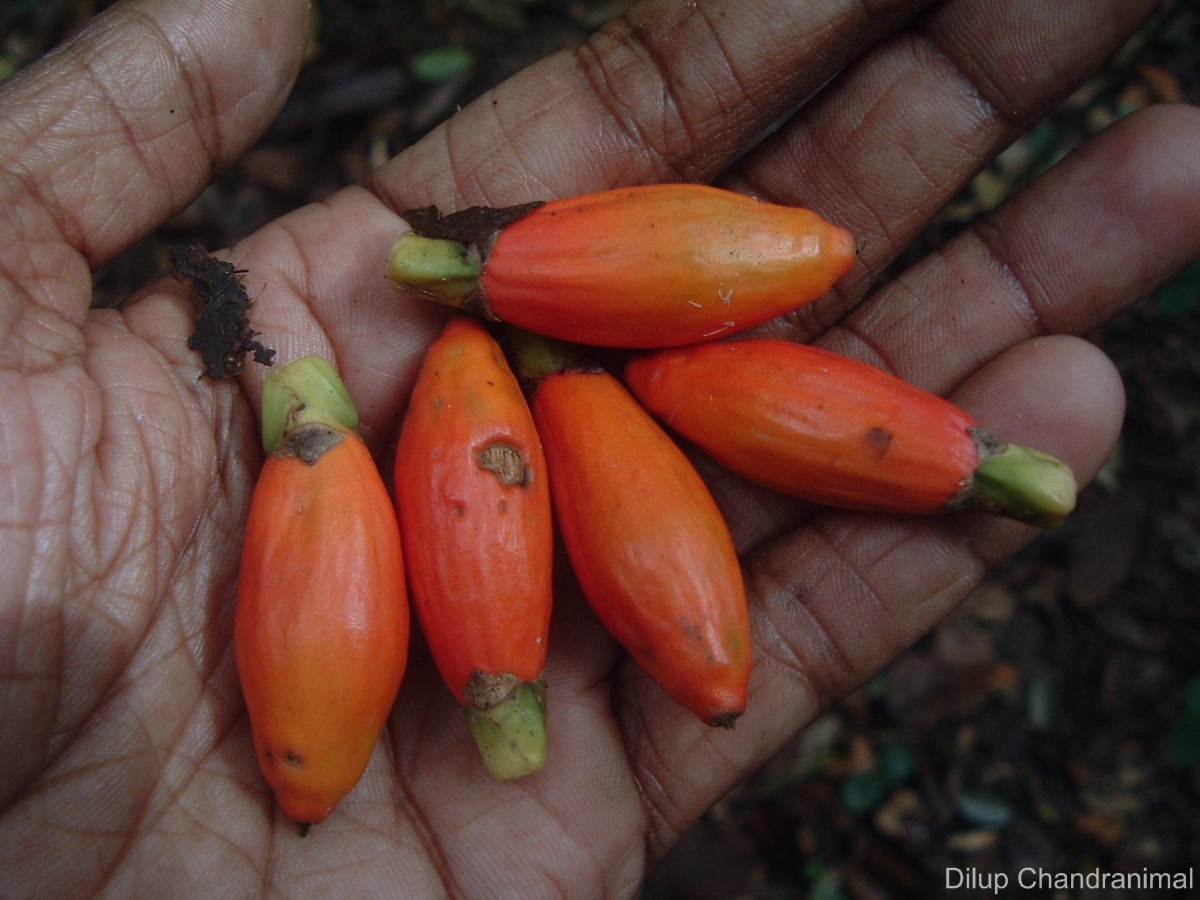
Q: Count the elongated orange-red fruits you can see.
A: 5